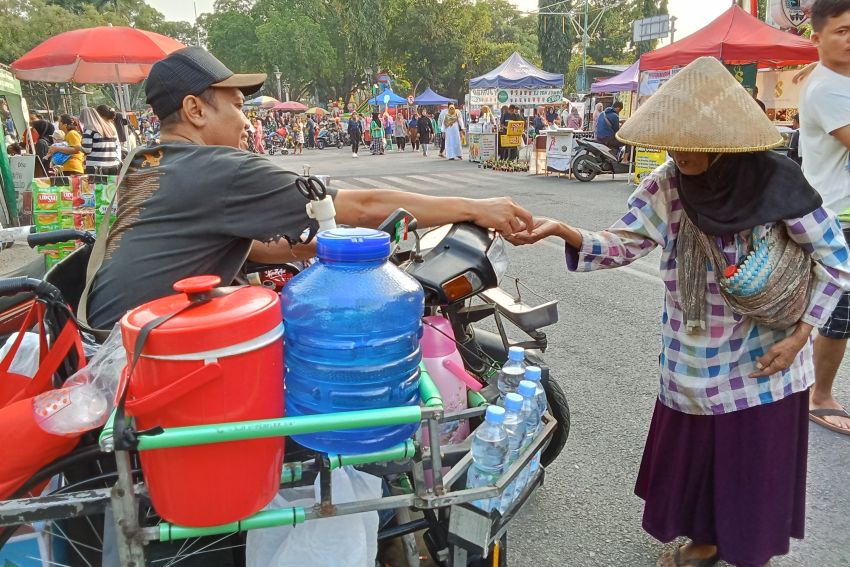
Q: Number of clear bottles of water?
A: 5